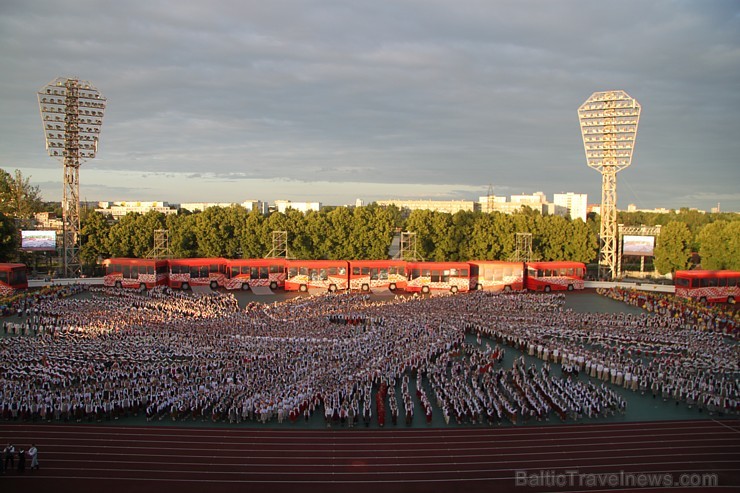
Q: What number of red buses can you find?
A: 10